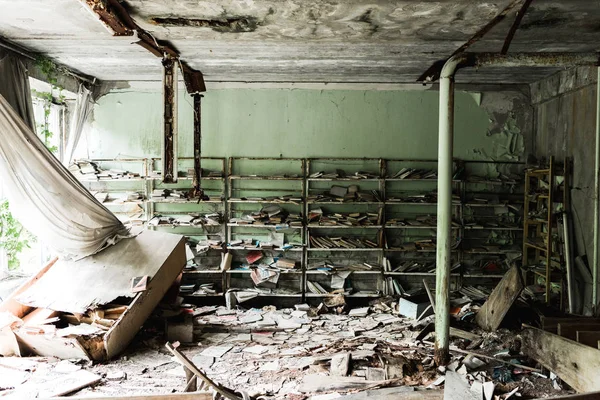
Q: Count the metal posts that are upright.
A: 1